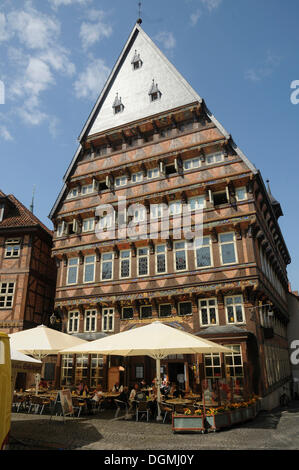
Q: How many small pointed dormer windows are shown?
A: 3